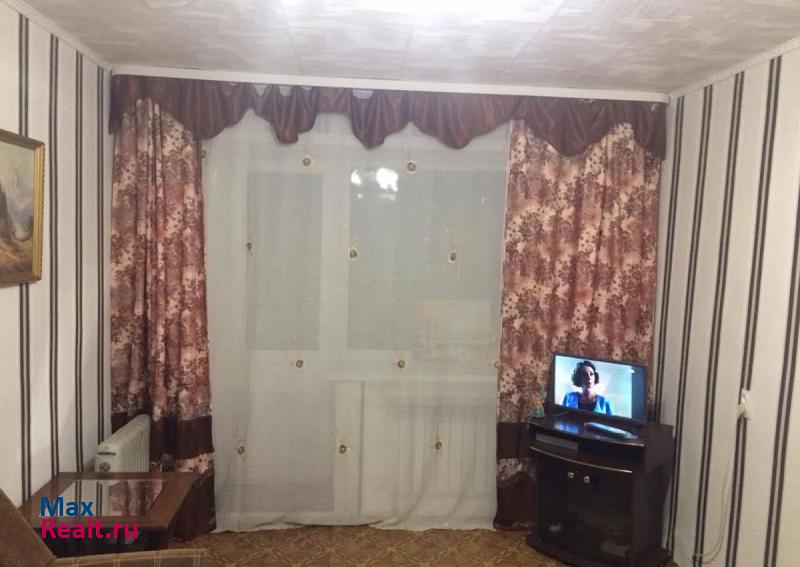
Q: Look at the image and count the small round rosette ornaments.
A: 10